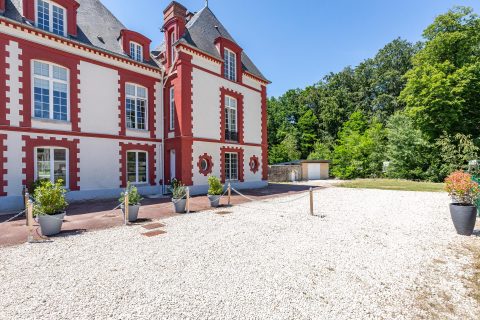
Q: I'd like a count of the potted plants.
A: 5